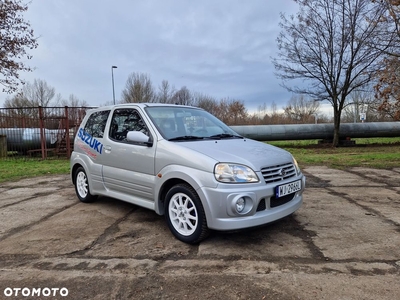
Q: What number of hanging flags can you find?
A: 0